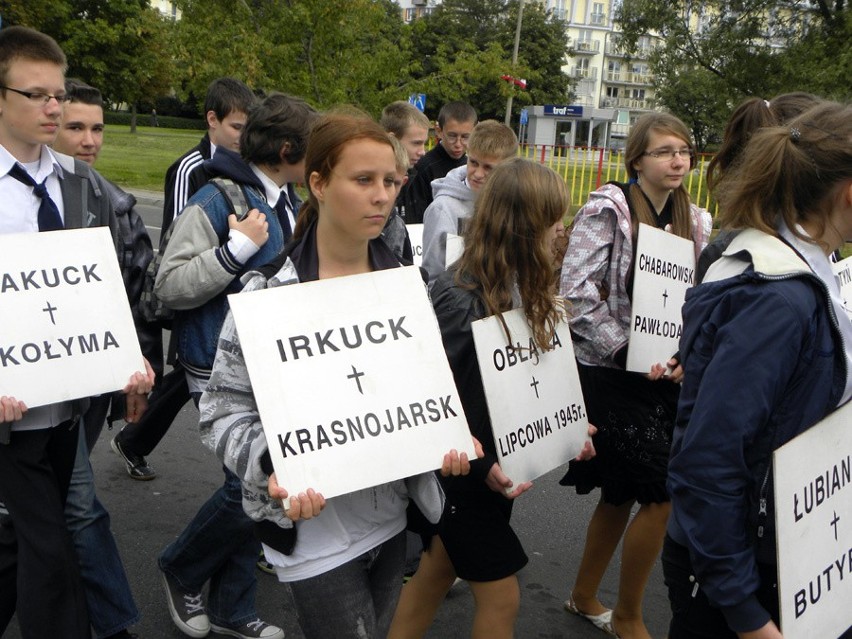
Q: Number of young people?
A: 13